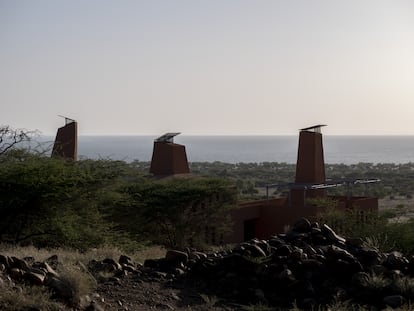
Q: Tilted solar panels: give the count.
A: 3